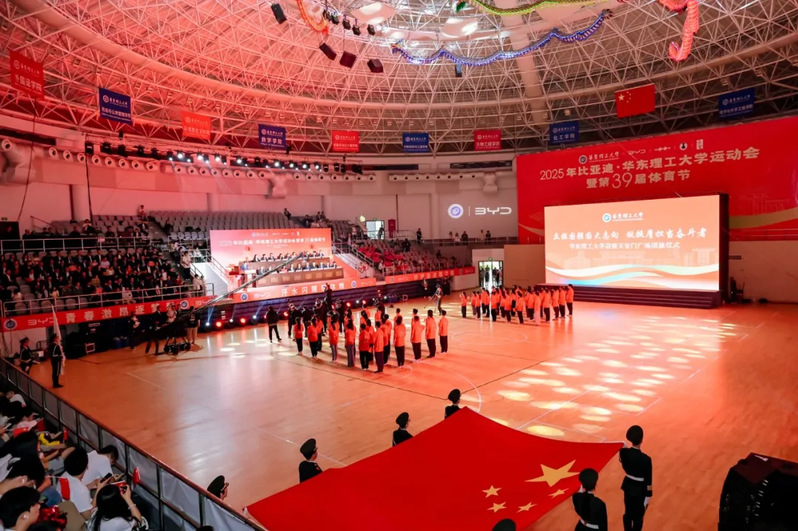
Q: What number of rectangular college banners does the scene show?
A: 9